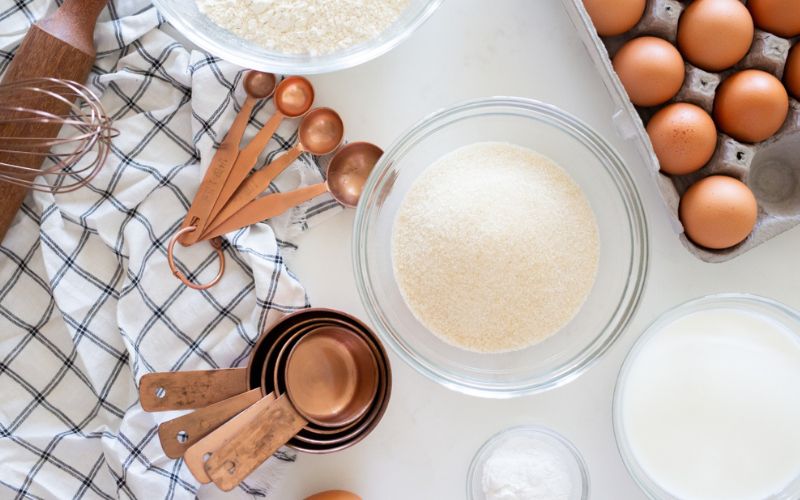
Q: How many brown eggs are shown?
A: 9